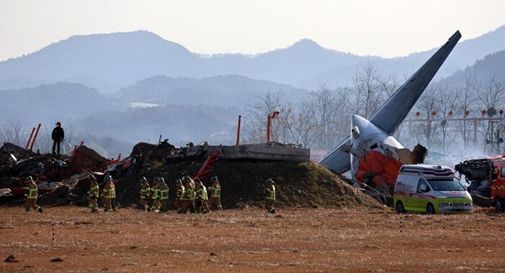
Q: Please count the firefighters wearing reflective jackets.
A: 11